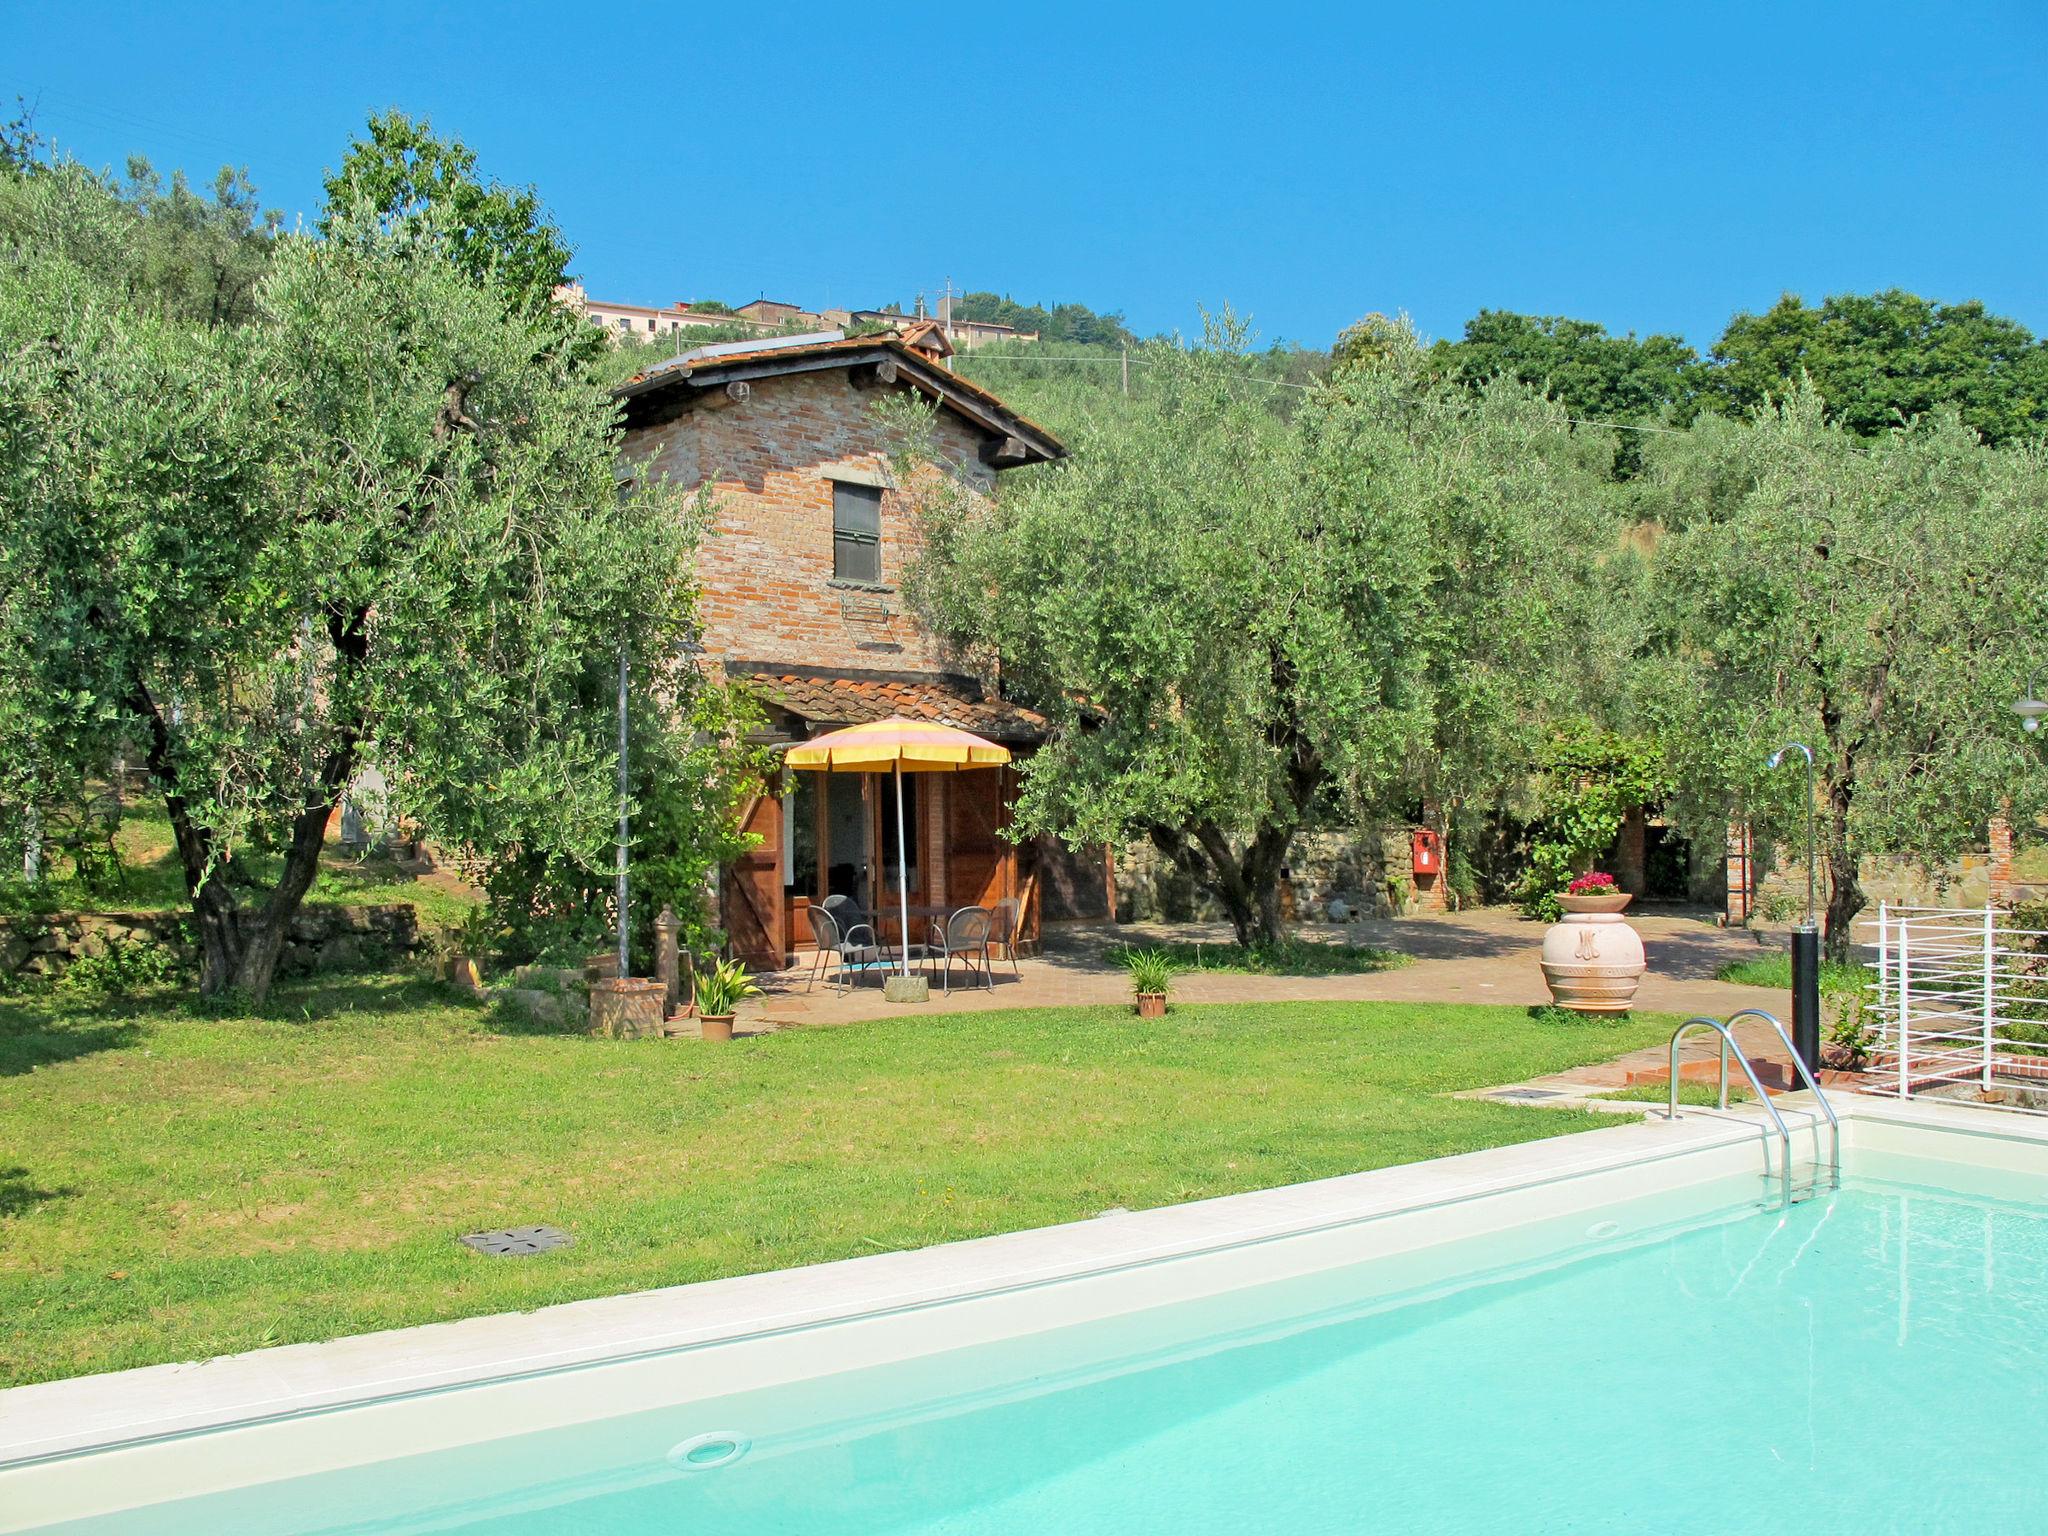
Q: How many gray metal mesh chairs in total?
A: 4